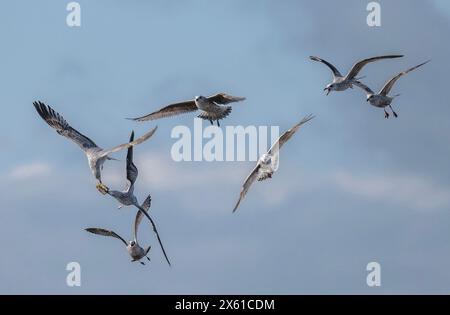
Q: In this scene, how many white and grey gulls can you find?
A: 7